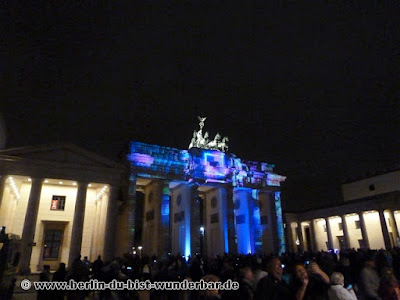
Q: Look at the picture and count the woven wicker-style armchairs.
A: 0